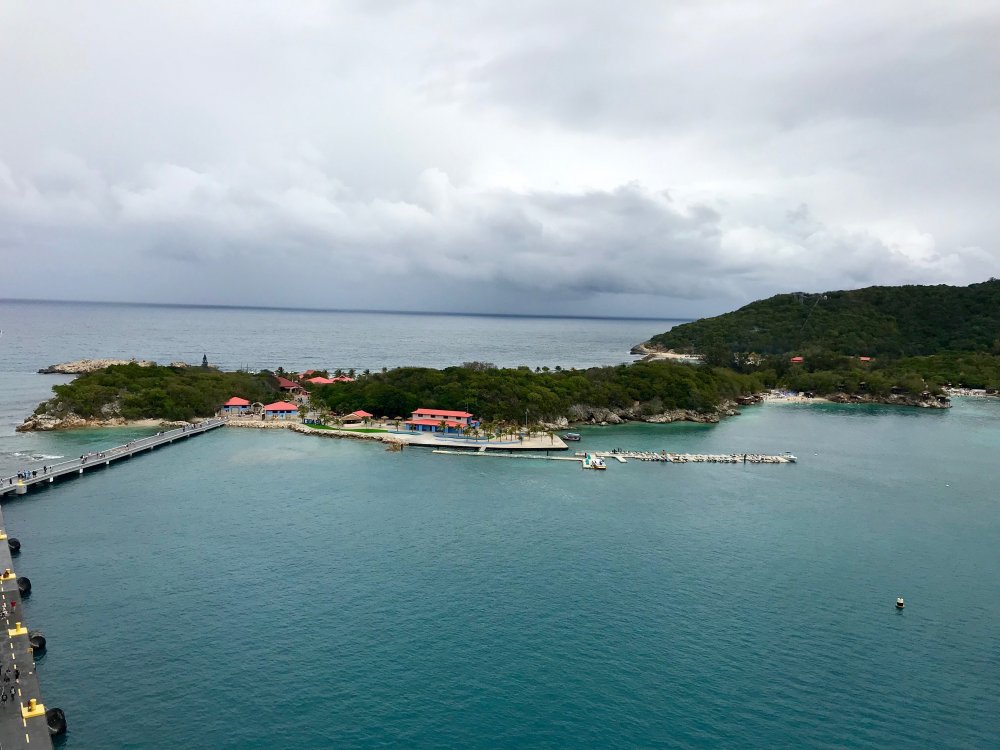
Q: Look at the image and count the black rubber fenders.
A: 4